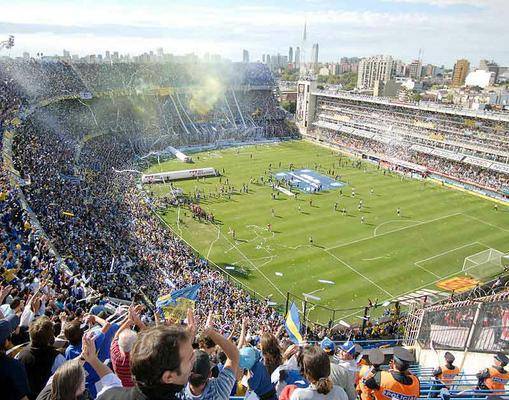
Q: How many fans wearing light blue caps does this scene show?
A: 1